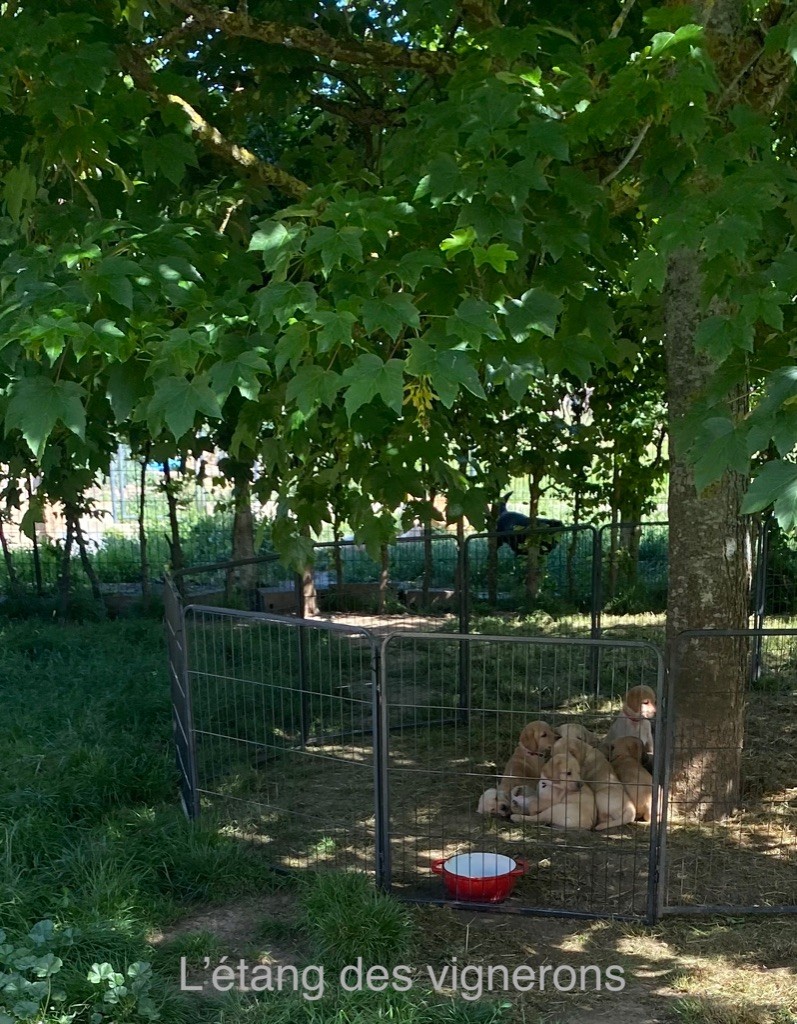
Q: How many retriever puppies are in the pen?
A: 7